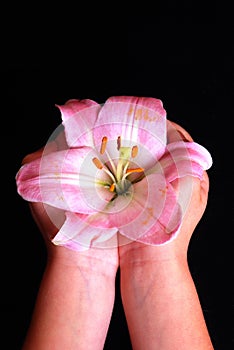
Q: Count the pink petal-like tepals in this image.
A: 6